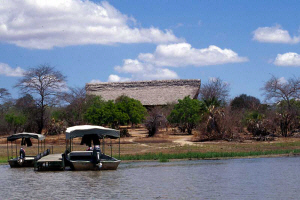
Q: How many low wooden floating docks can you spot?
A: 1